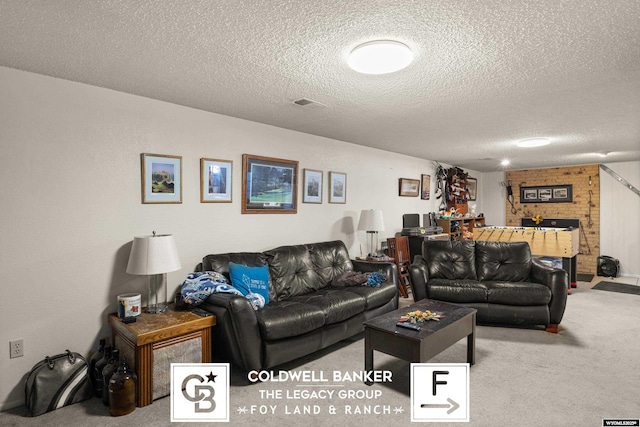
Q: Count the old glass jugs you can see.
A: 4